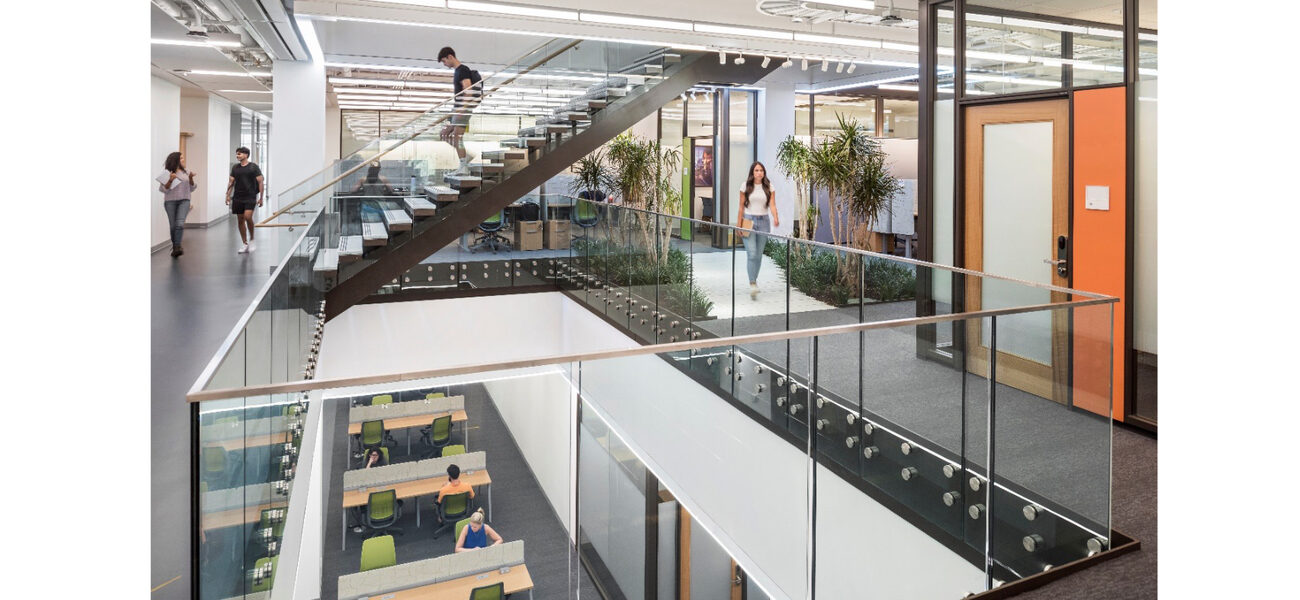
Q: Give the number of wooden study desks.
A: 3